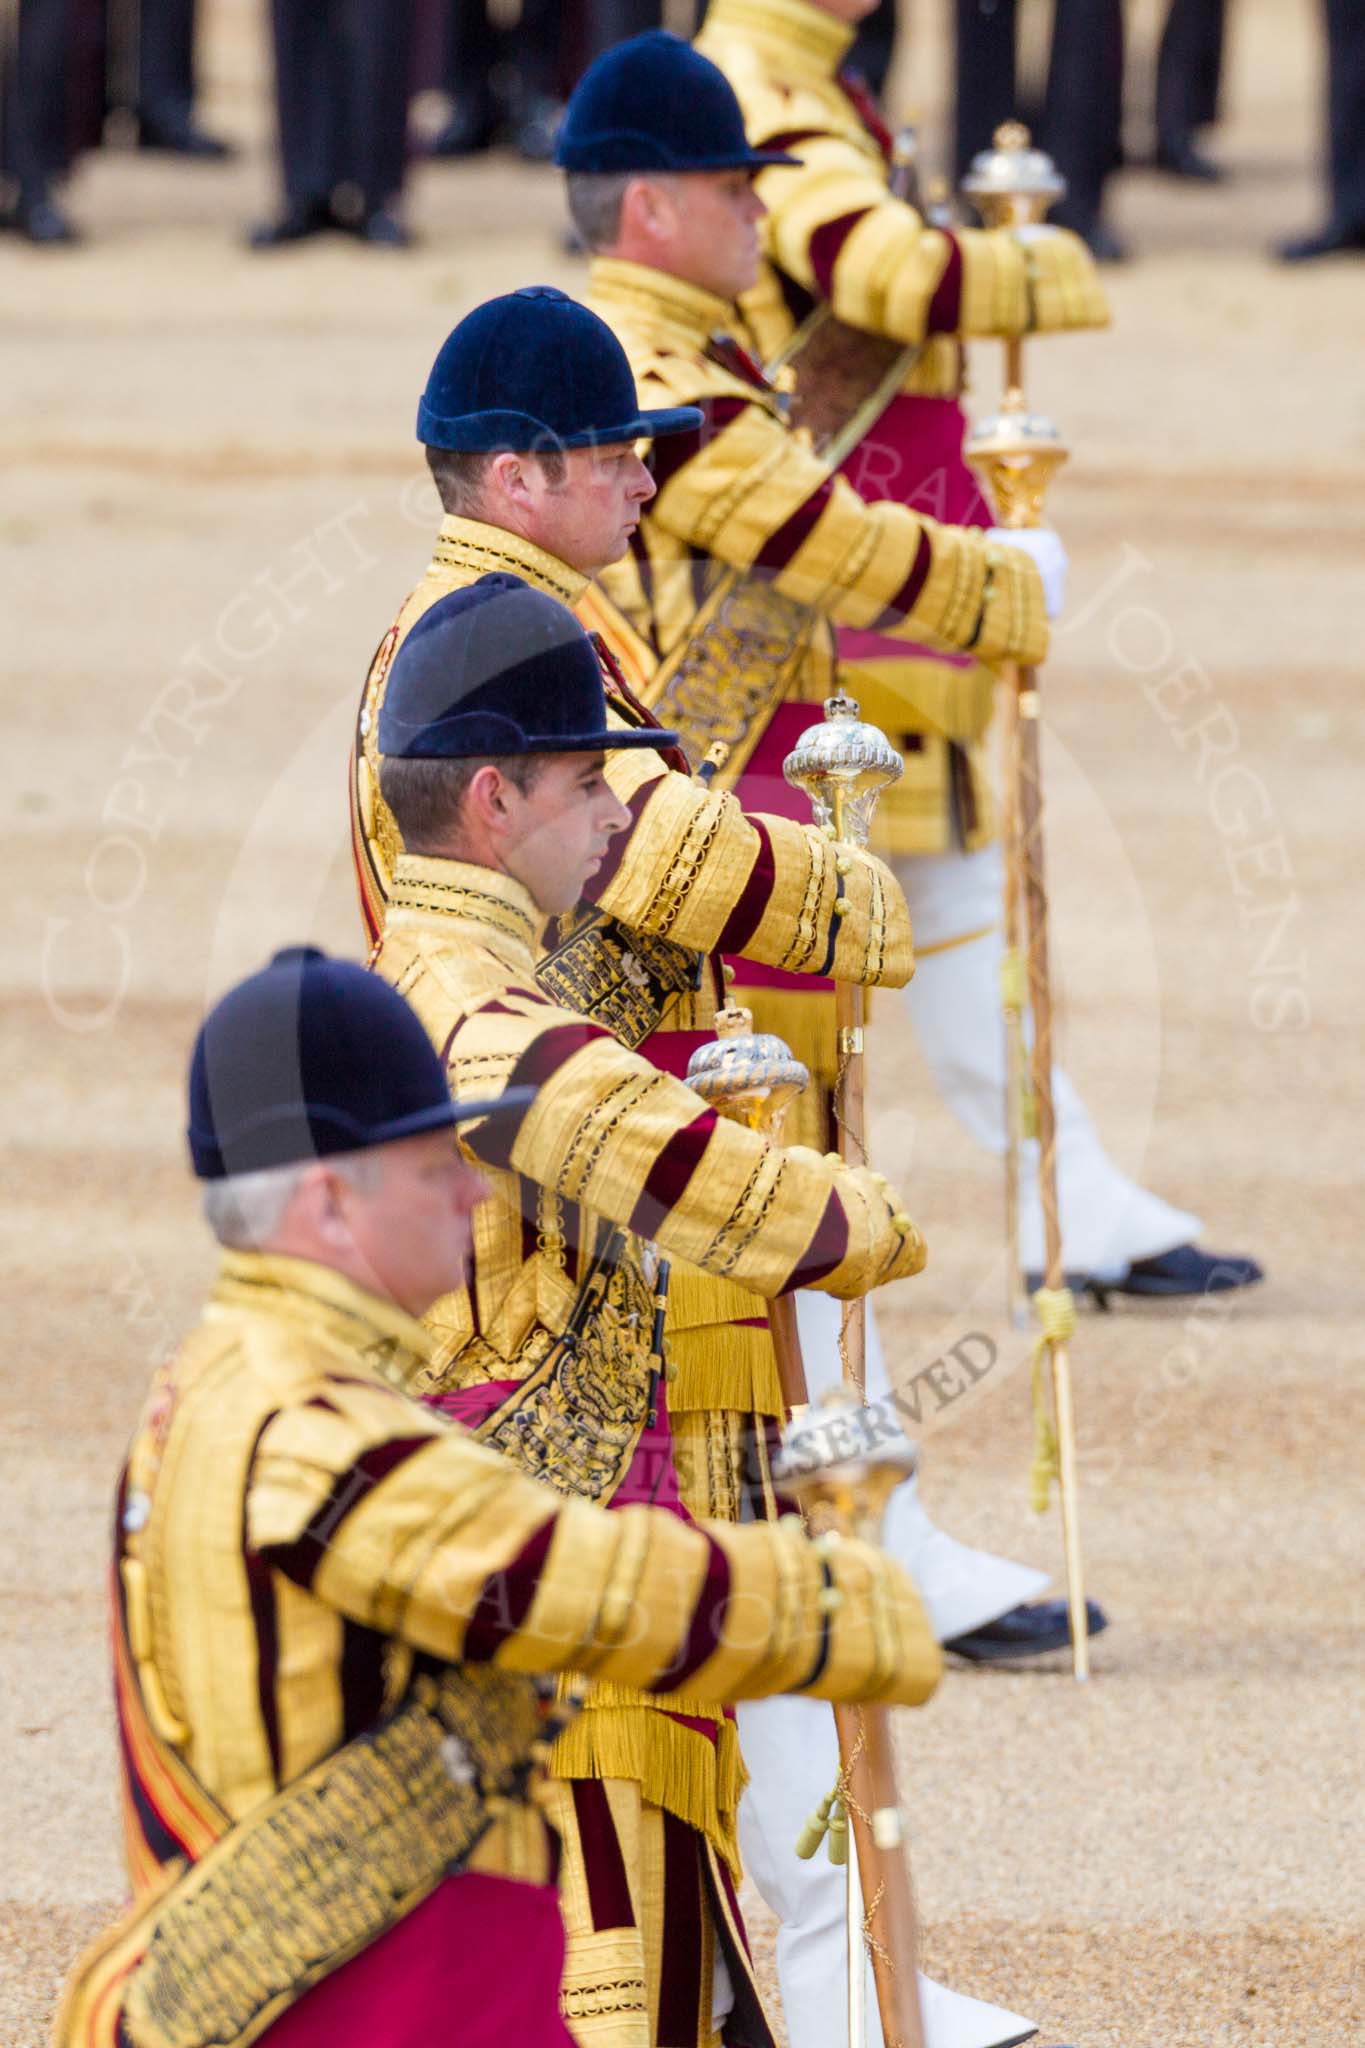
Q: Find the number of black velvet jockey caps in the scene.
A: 4